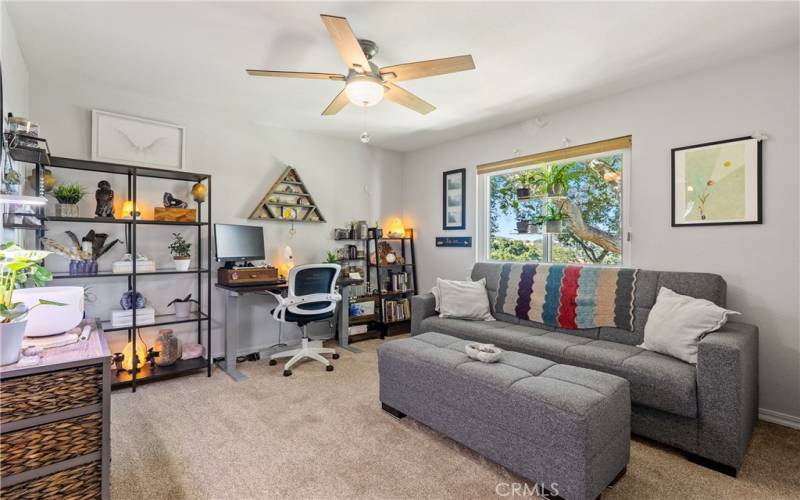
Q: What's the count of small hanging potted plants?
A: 5